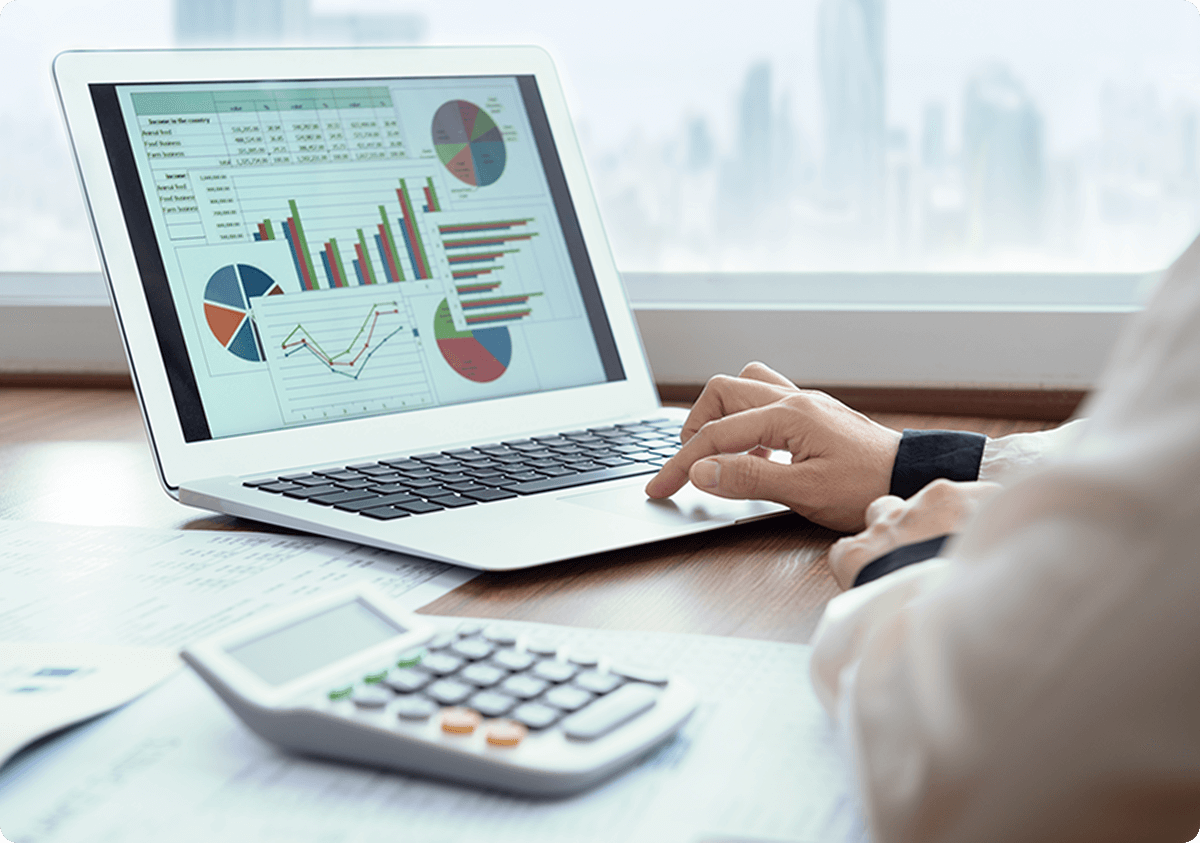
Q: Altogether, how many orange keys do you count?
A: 2